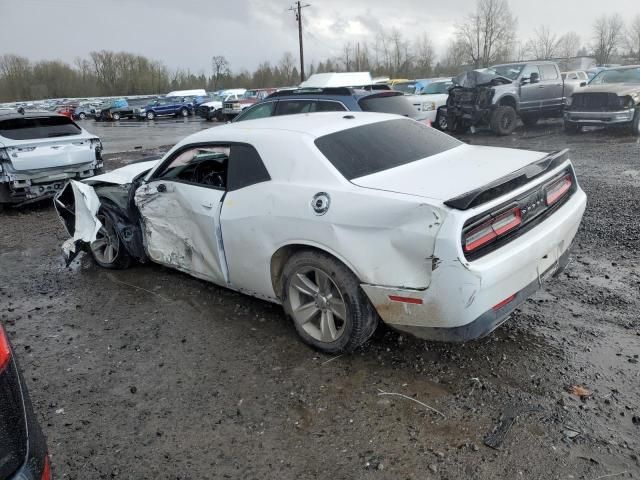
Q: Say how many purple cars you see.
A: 0